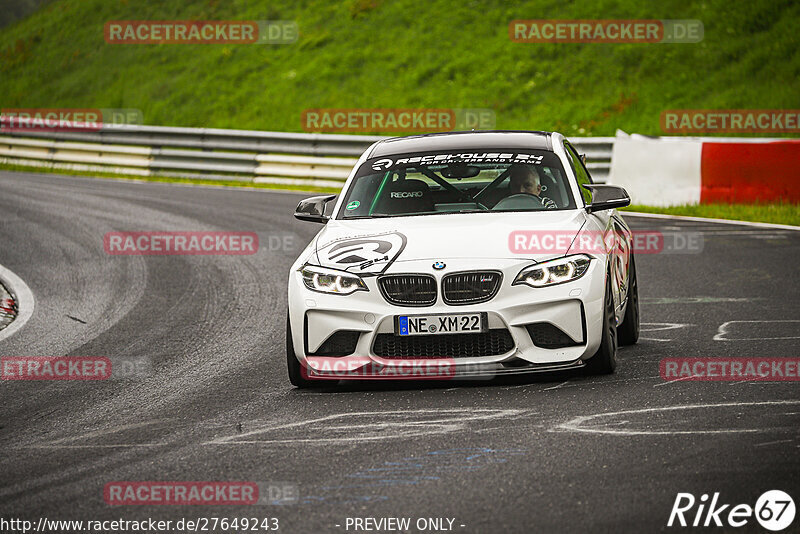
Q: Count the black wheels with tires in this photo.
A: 3